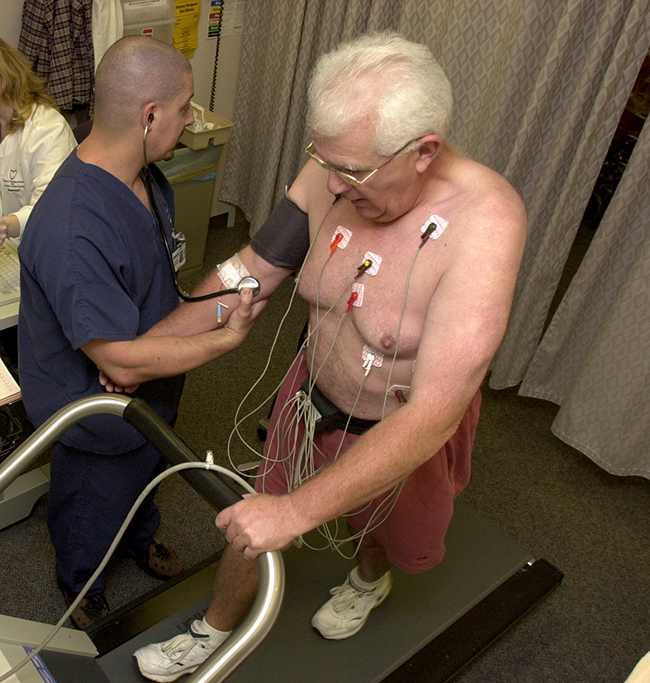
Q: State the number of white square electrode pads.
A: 6